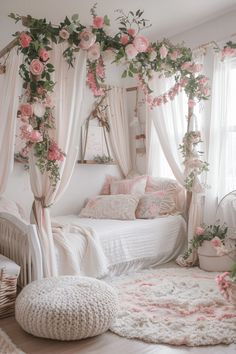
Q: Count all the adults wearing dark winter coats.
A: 0